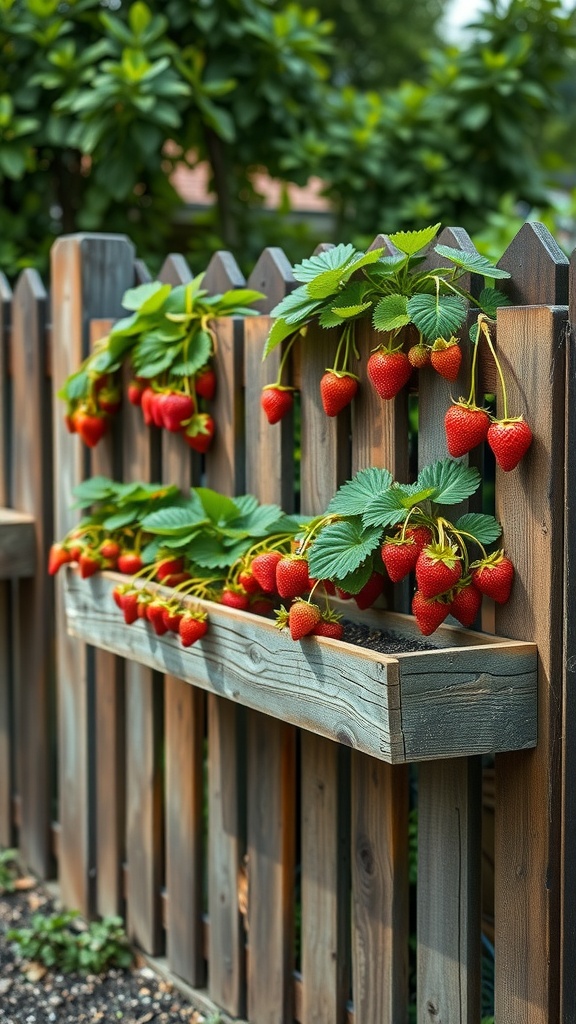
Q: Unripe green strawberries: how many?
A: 1